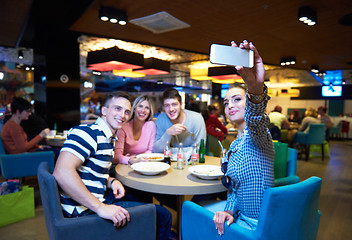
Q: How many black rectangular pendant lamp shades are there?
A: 3